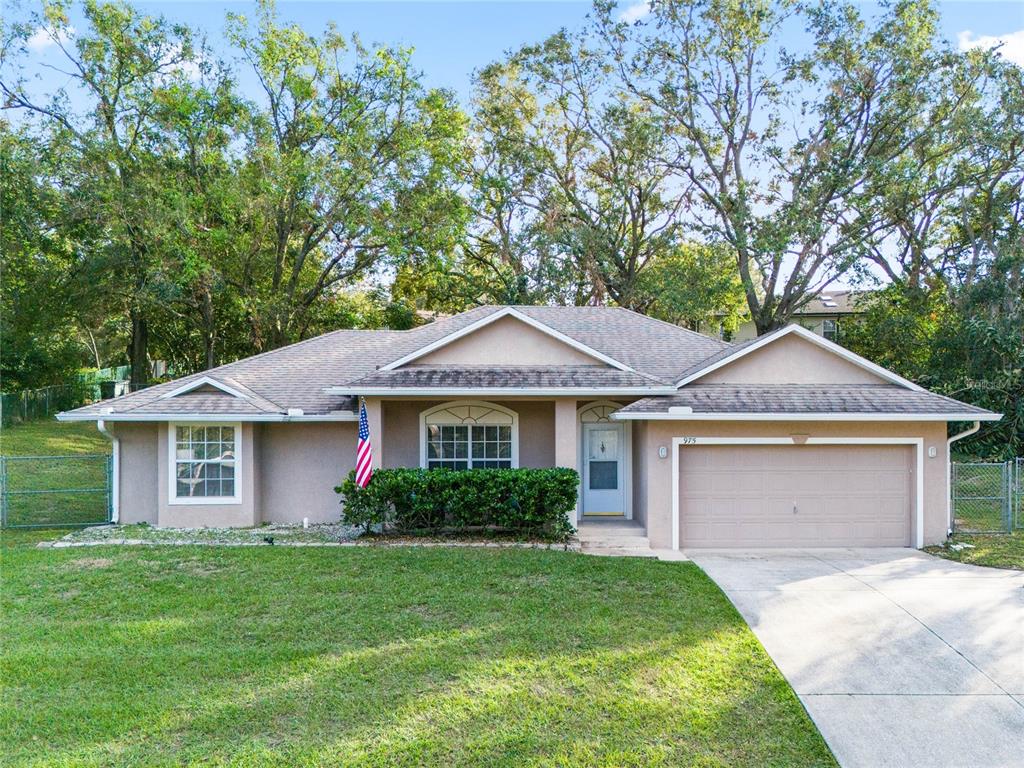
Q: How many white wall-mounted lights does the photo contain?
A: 2